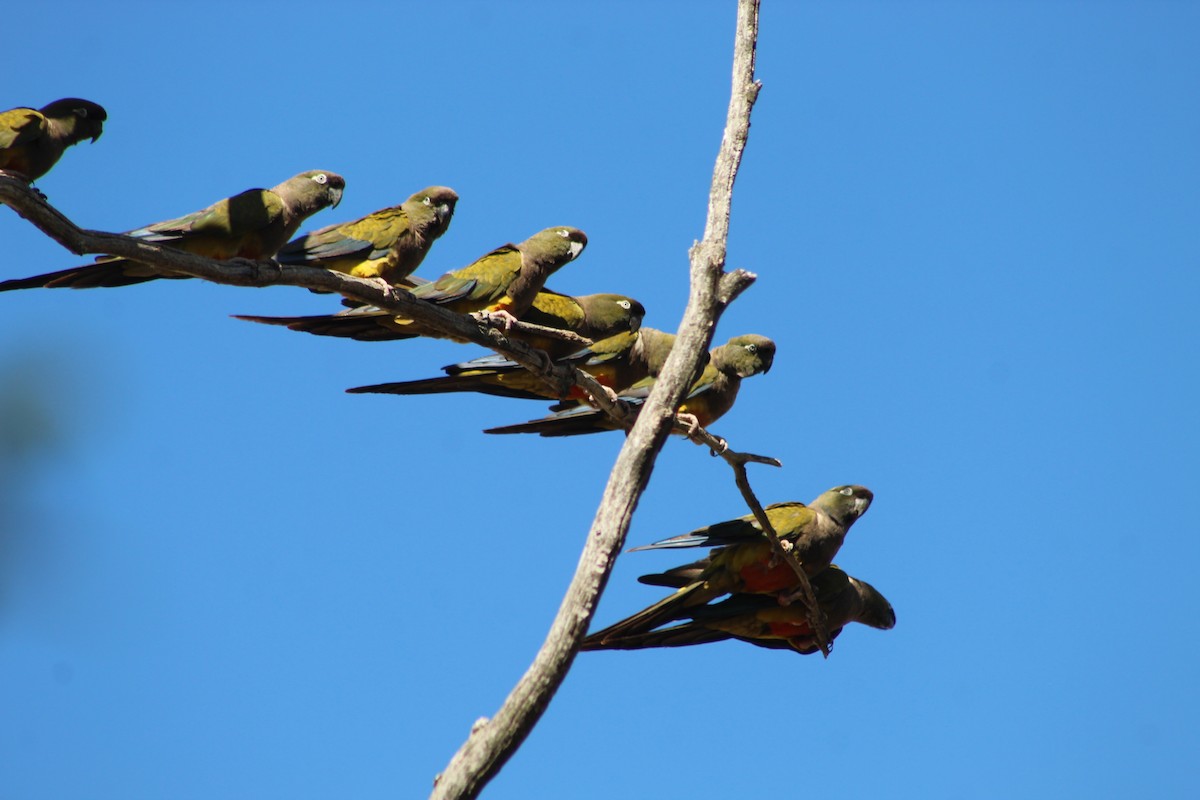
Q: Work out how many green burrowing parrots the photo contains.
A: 9